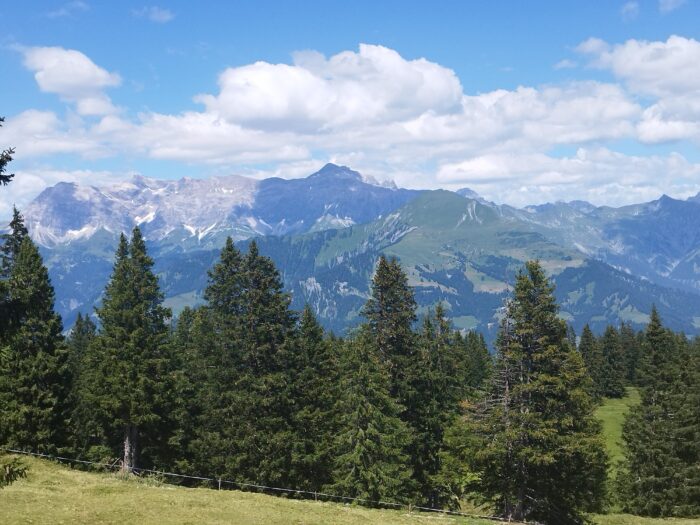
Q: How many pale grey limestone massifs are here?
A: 1